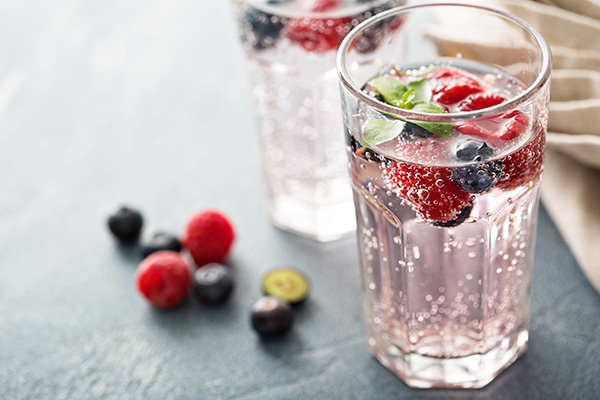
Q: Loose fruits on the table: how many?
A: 7